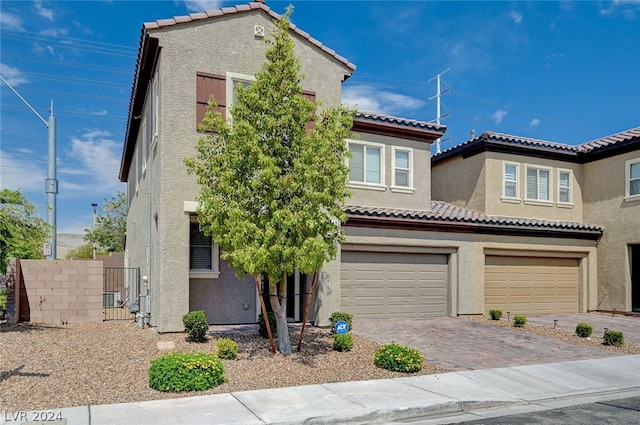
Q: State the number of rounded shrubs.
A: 11